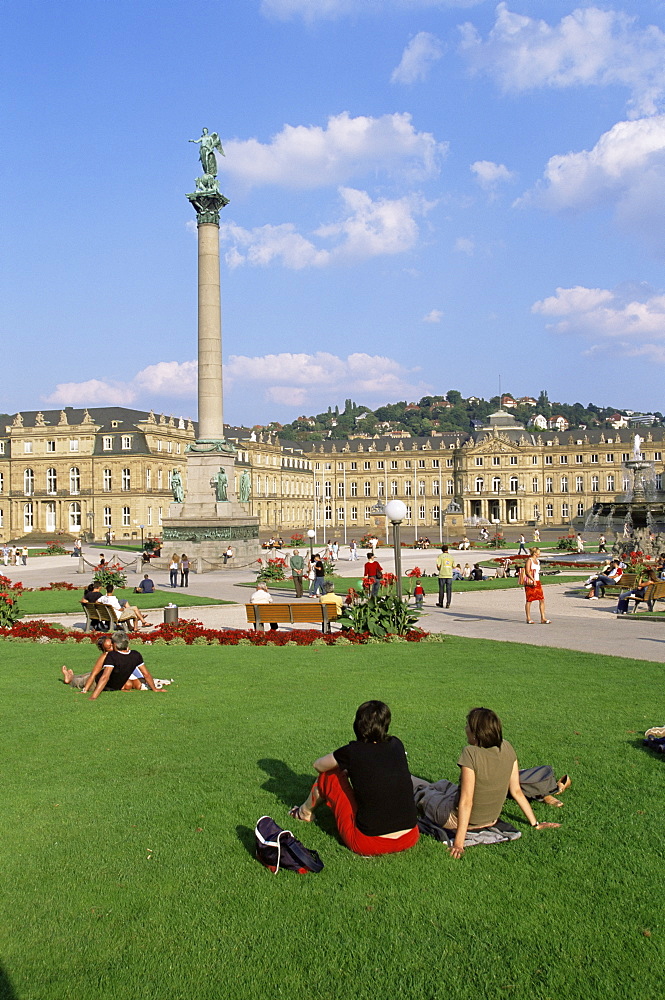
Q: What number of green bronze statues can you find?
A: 4